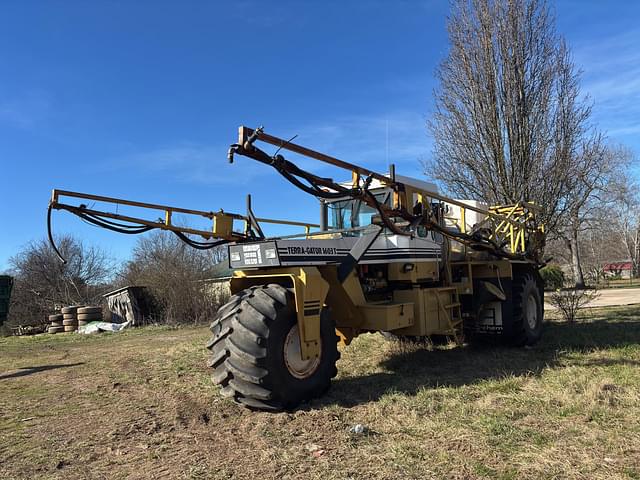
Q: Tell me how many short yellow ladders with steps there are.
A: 1